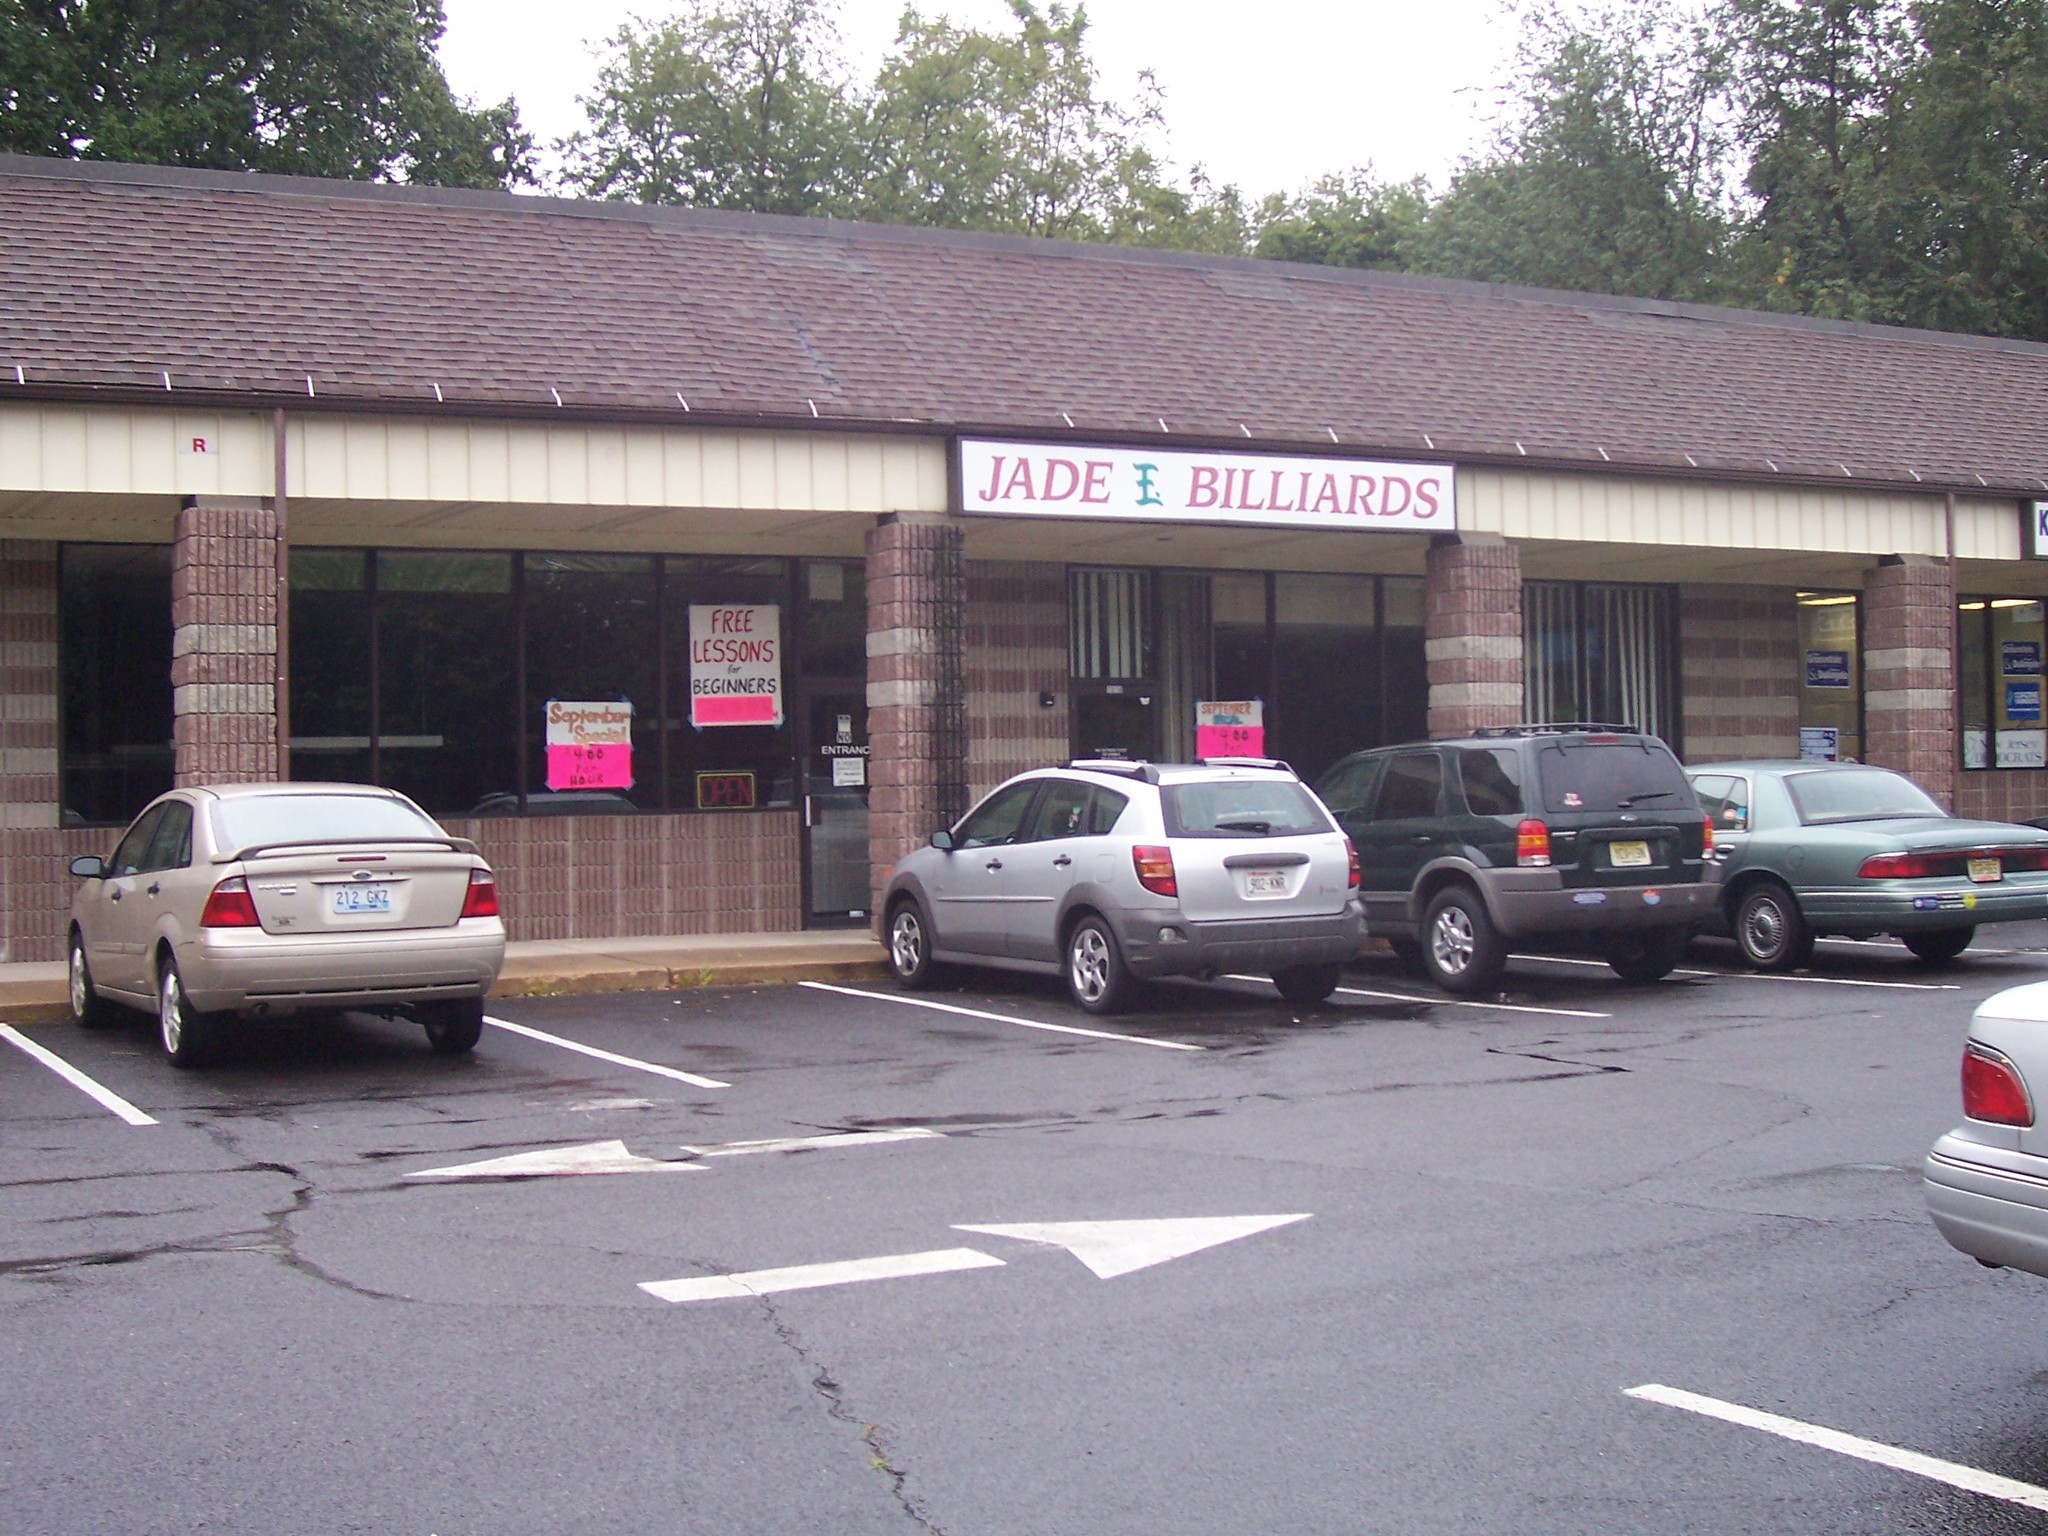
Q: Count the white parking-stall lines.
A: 7